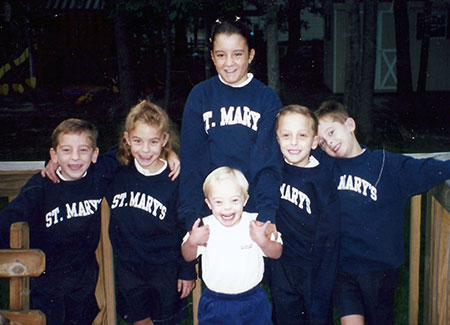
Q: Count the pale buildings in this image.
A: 1